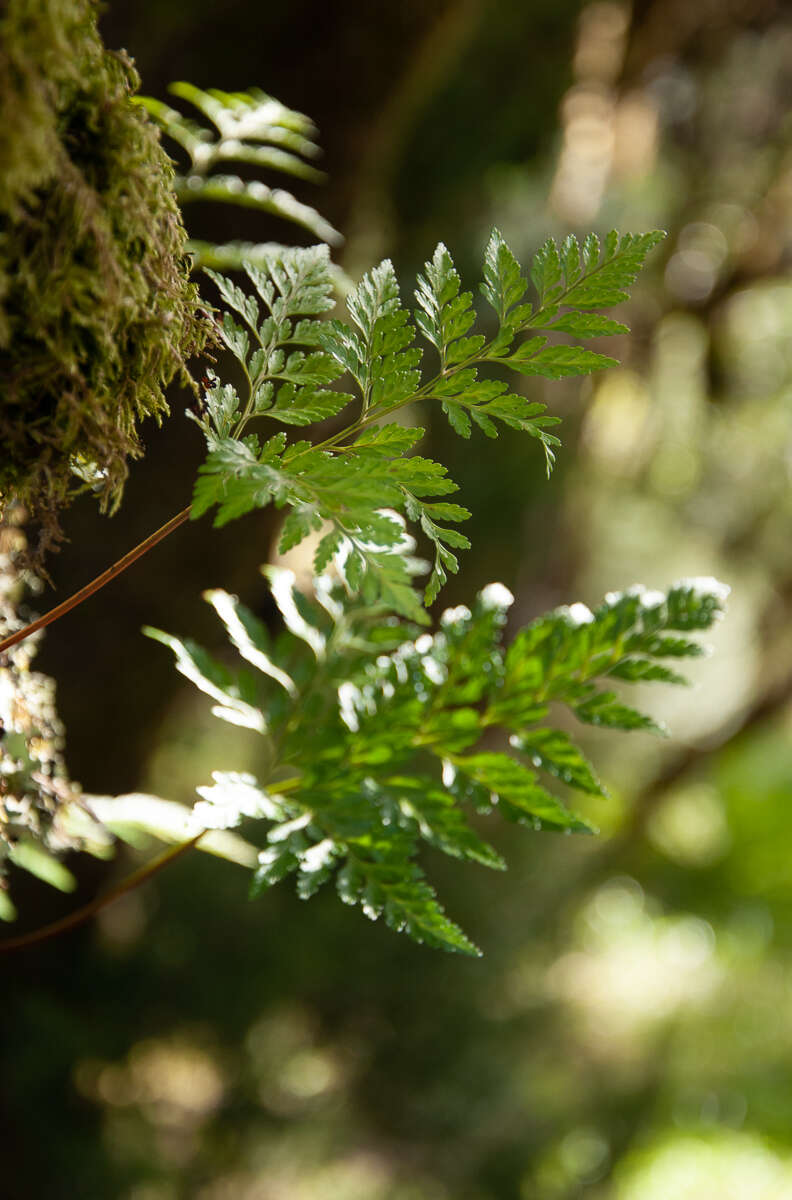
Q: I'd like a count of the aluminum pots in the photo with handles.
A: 0